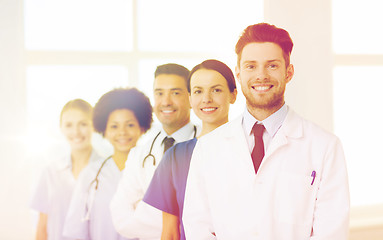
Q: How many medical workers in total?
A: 5